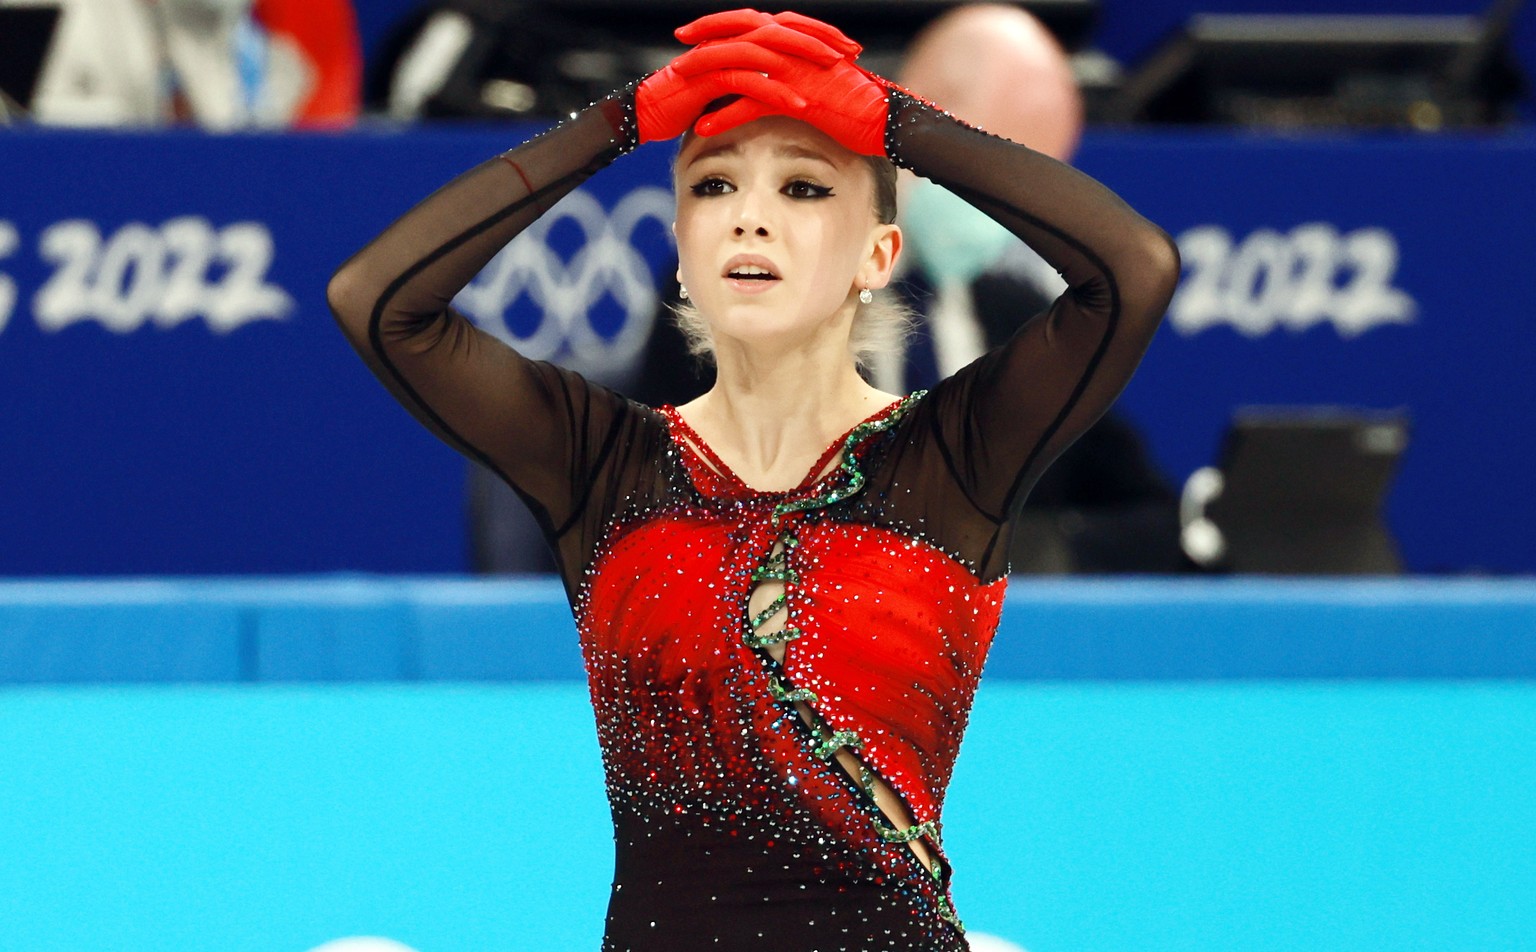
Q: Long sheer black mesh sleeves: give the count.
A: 2